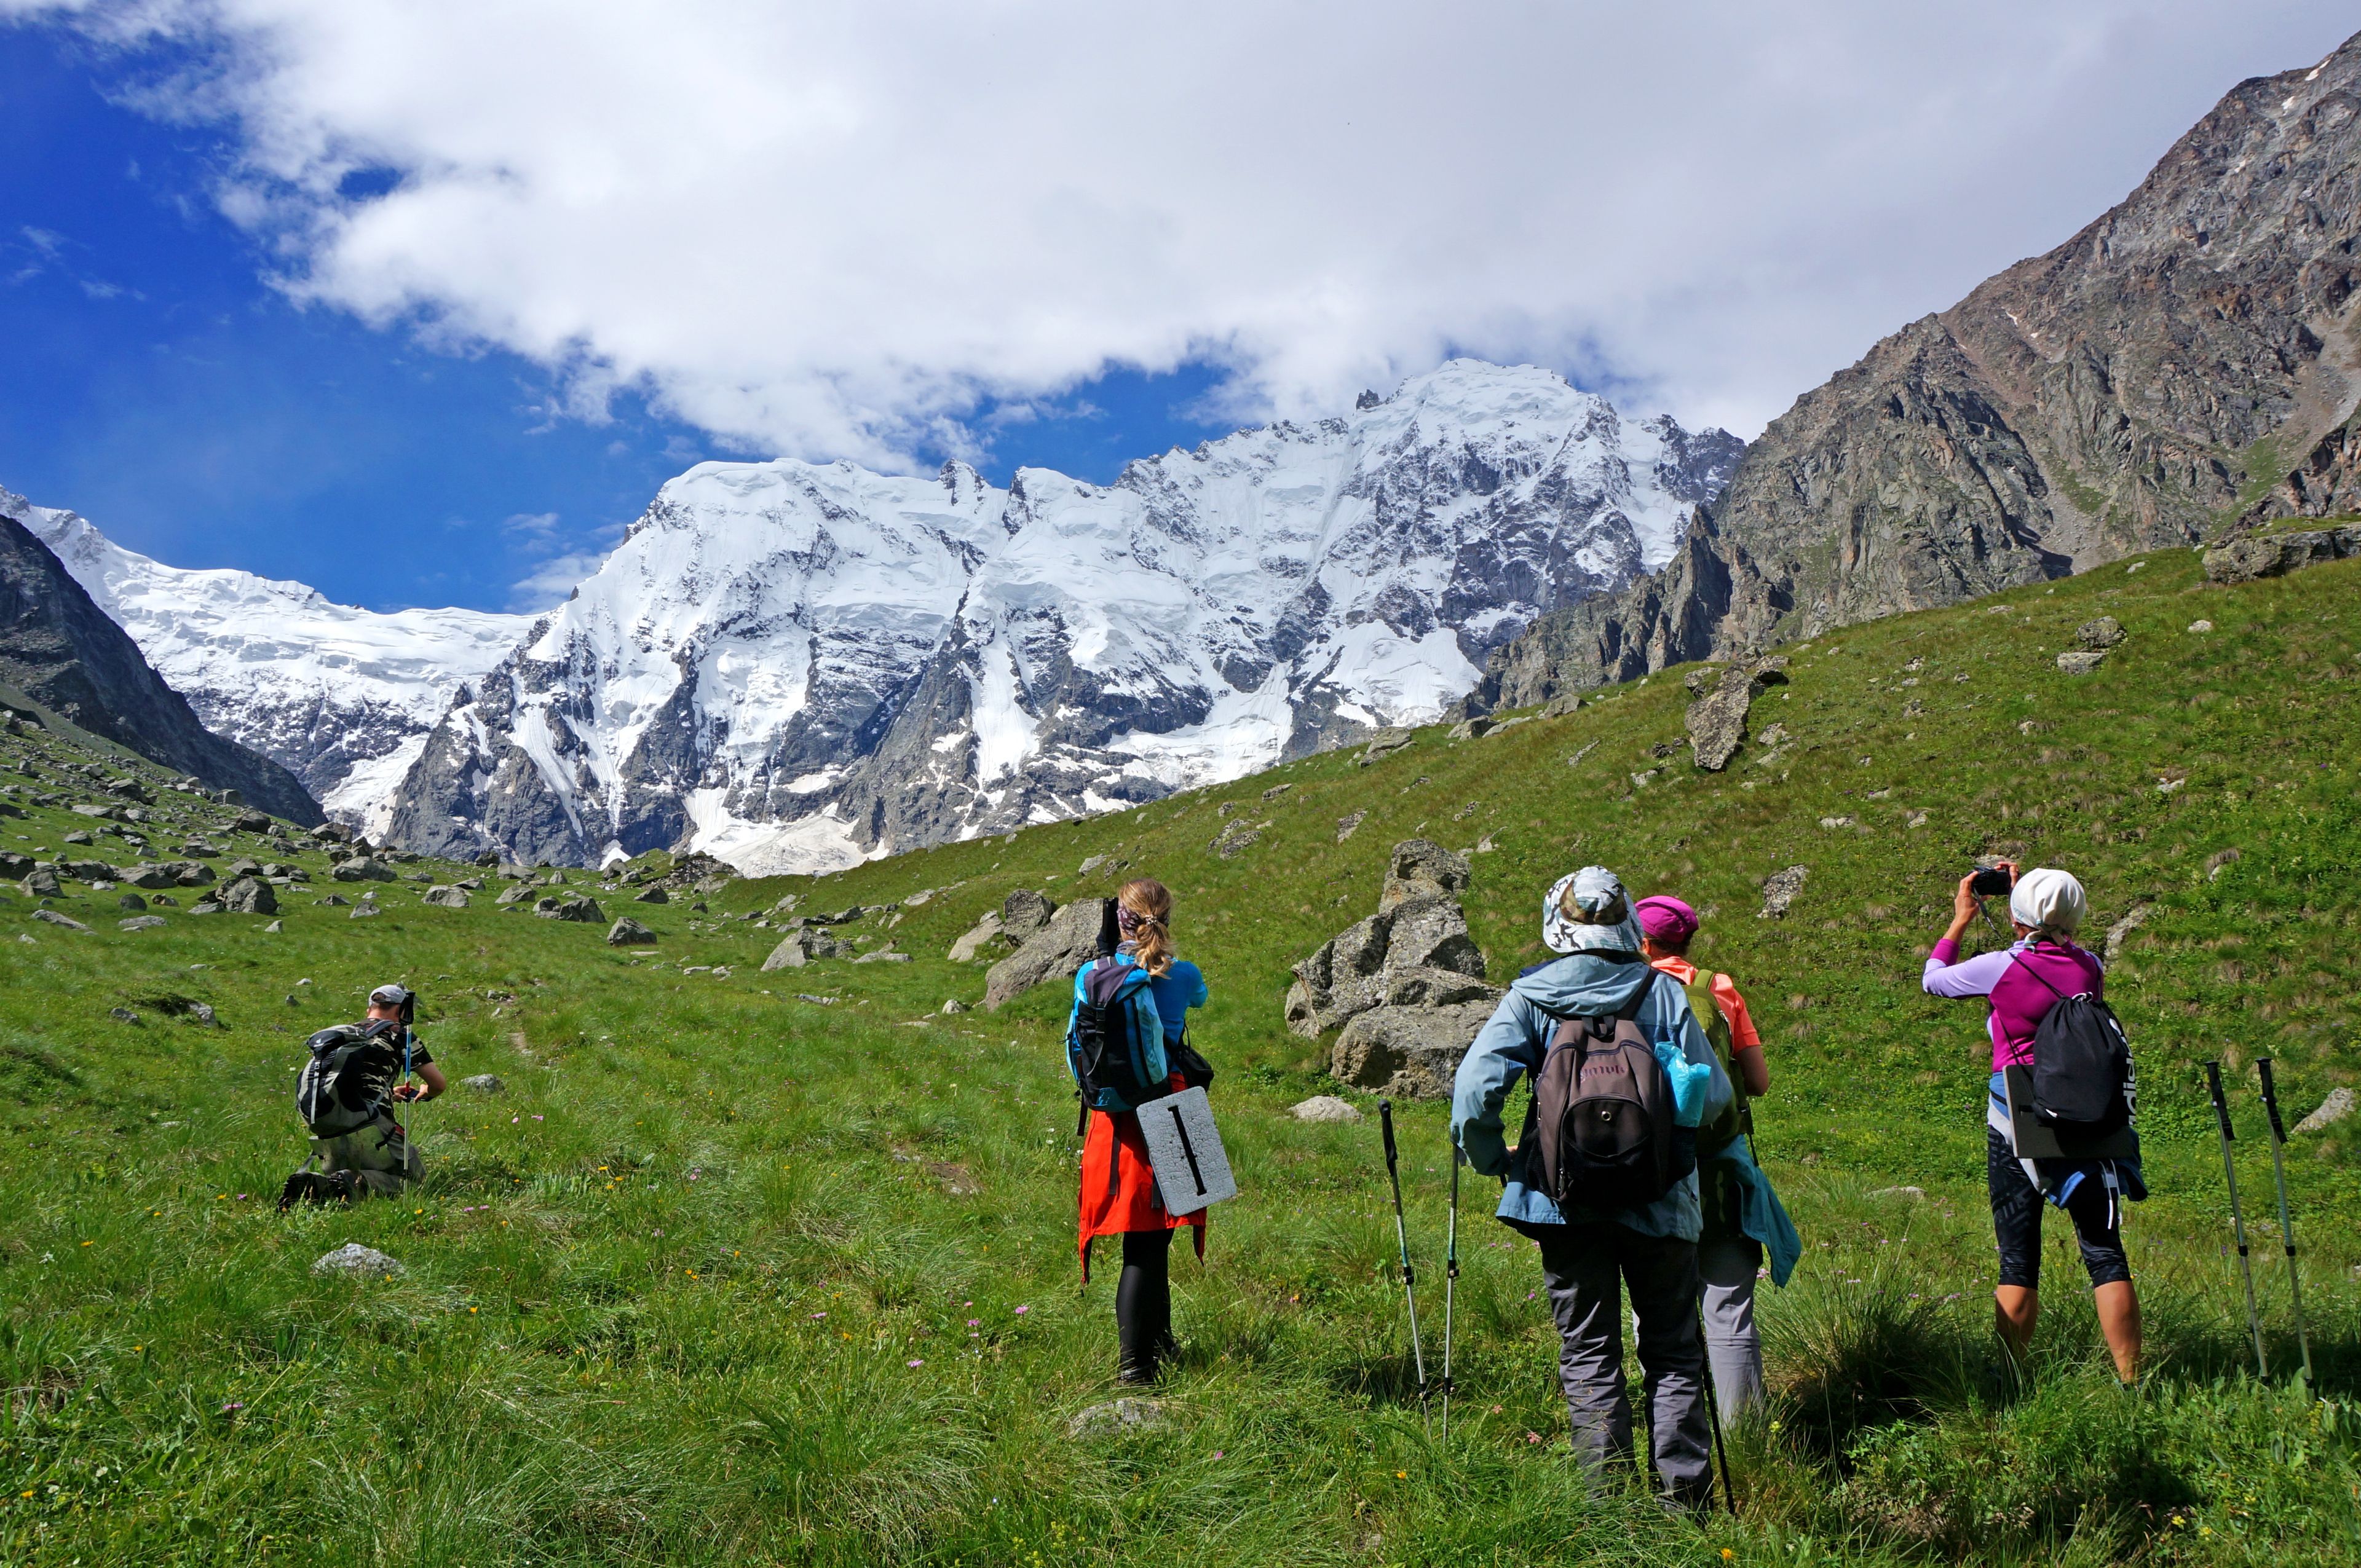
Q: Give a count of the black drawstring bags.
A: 1